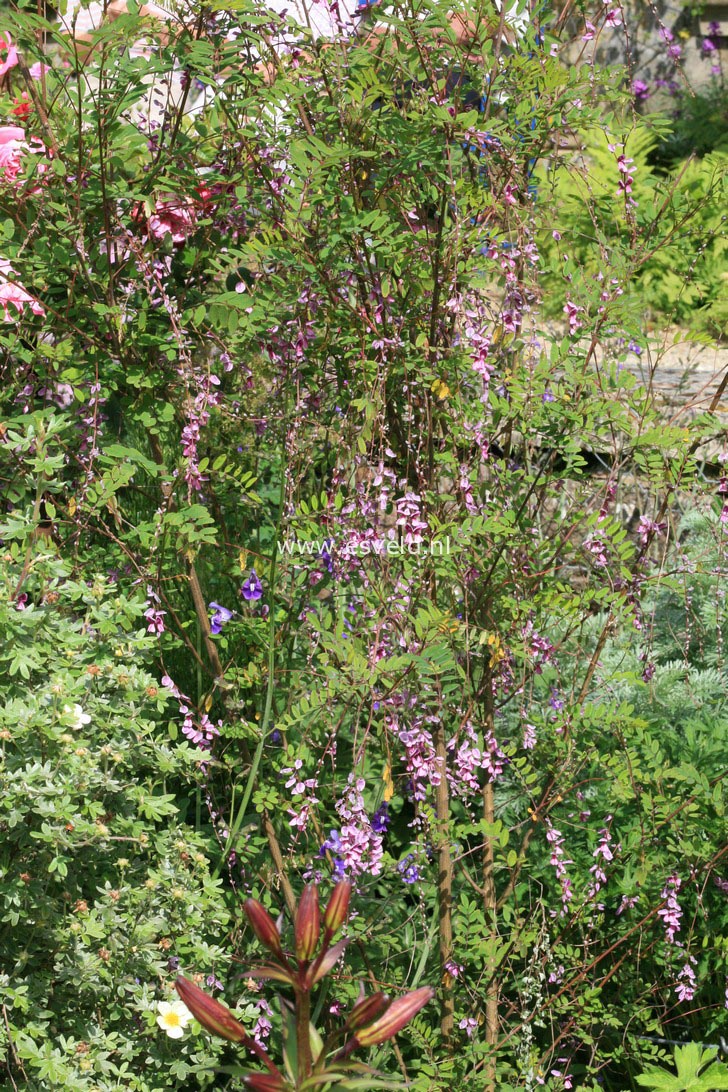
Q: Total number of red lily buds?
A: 7